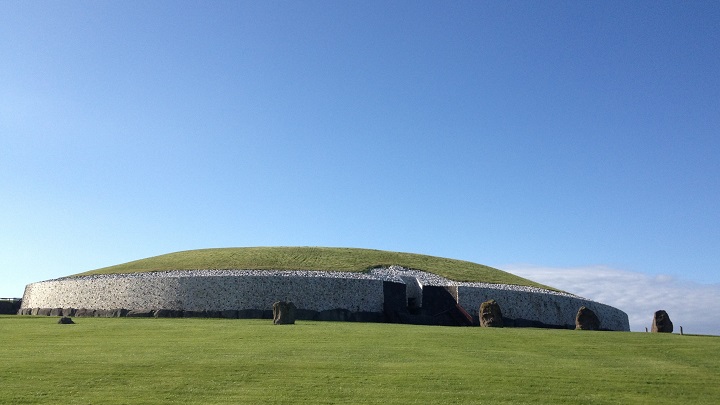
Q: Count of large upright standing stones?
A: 4